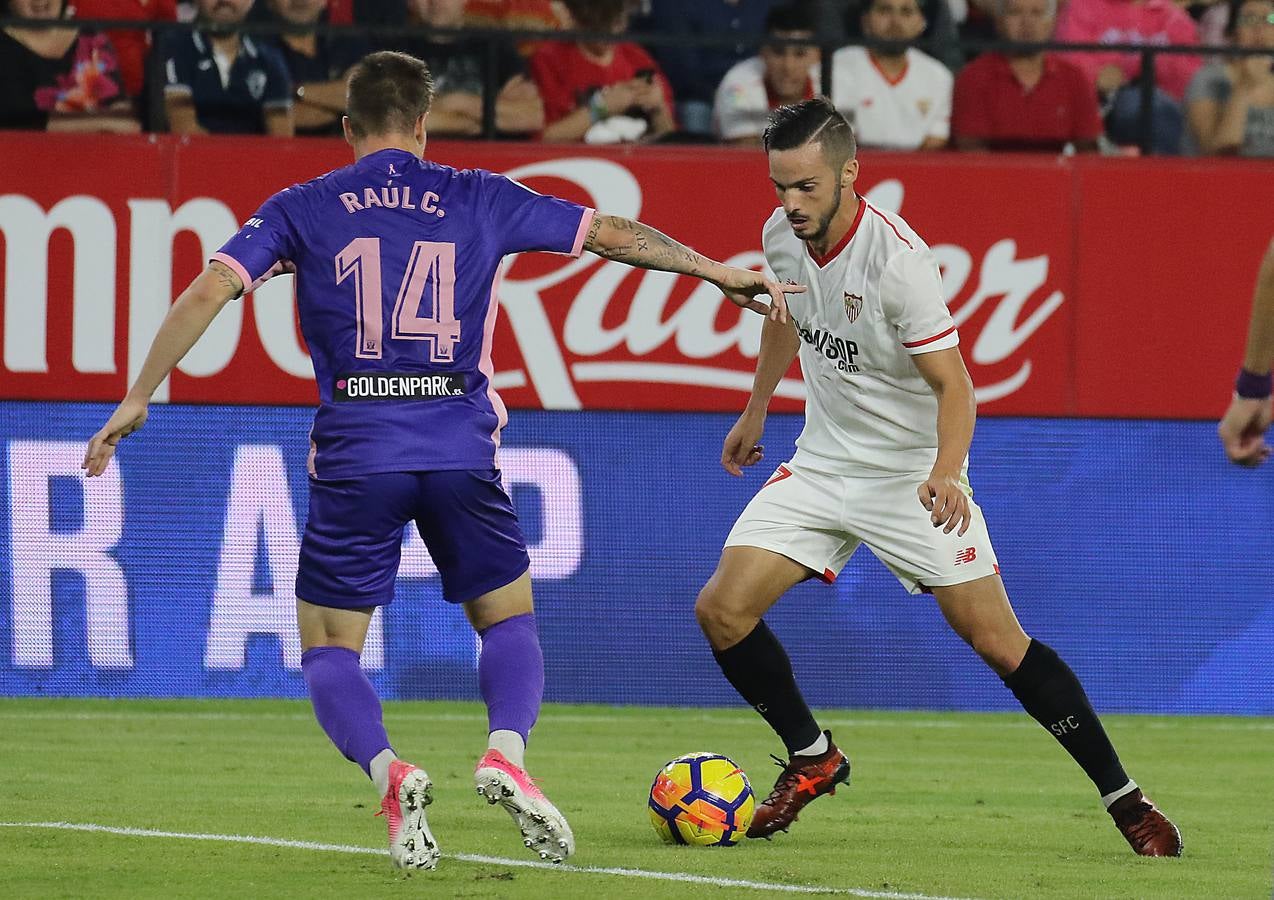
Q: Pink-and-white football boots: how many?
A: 2